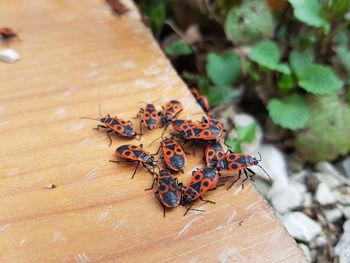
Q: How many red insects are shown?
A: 14